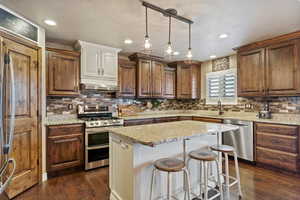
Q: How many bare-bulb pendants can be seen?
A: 3